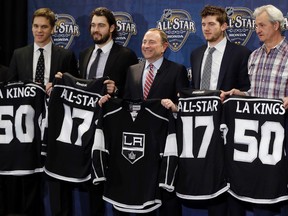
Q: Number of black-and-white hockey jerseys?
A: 5